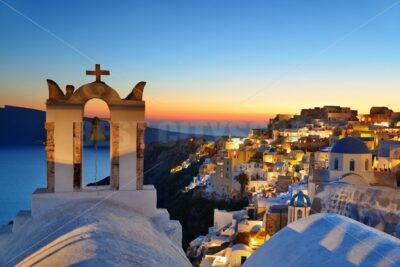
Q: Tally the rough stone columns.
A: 4